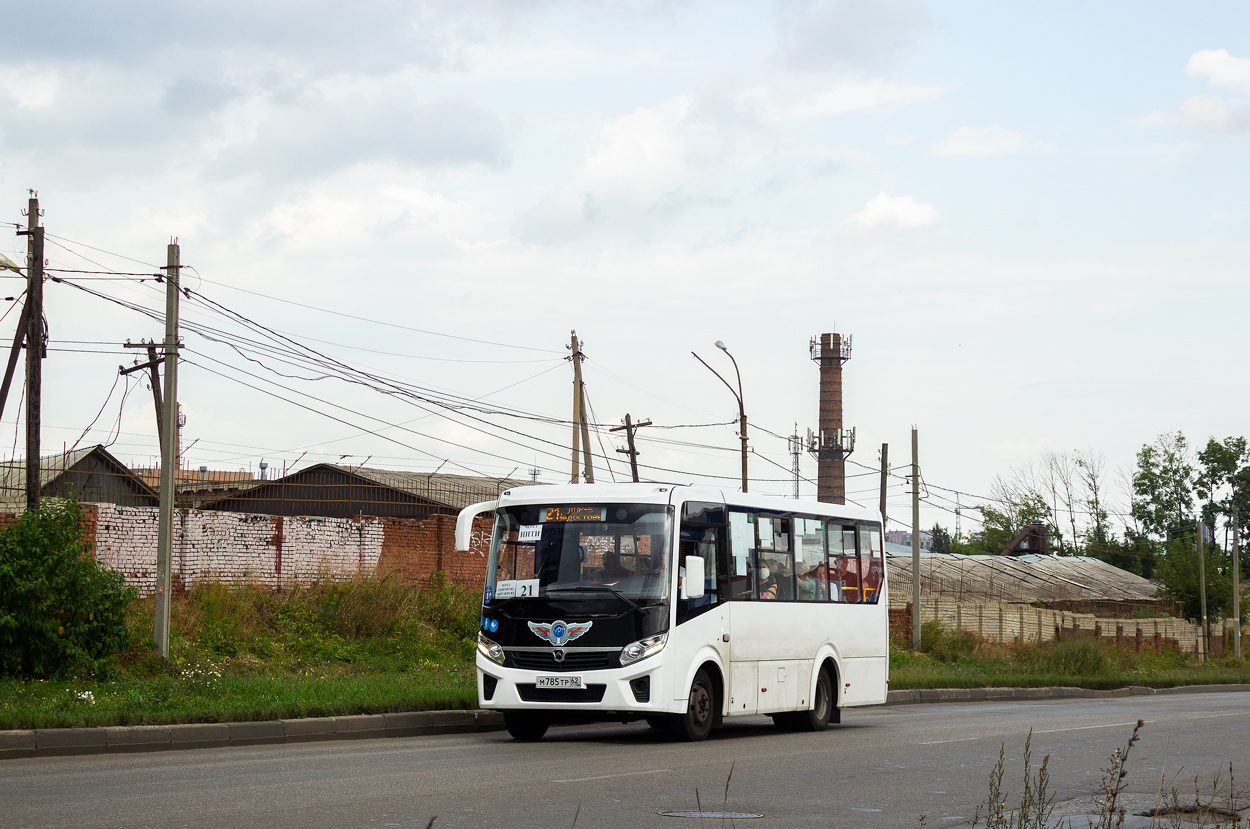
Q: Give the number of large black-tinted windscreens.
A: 1